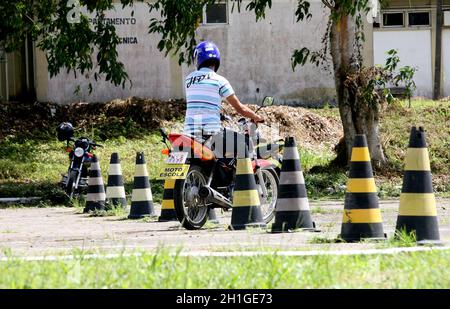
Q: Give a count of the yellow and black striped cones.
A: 4